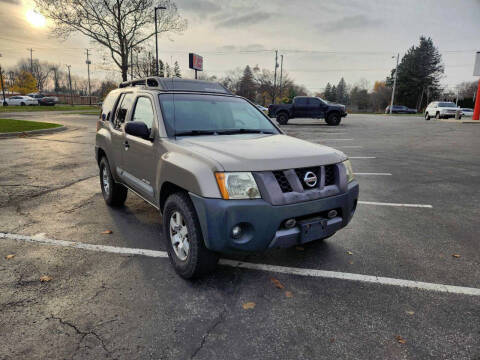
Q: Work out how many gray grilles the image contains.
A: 1